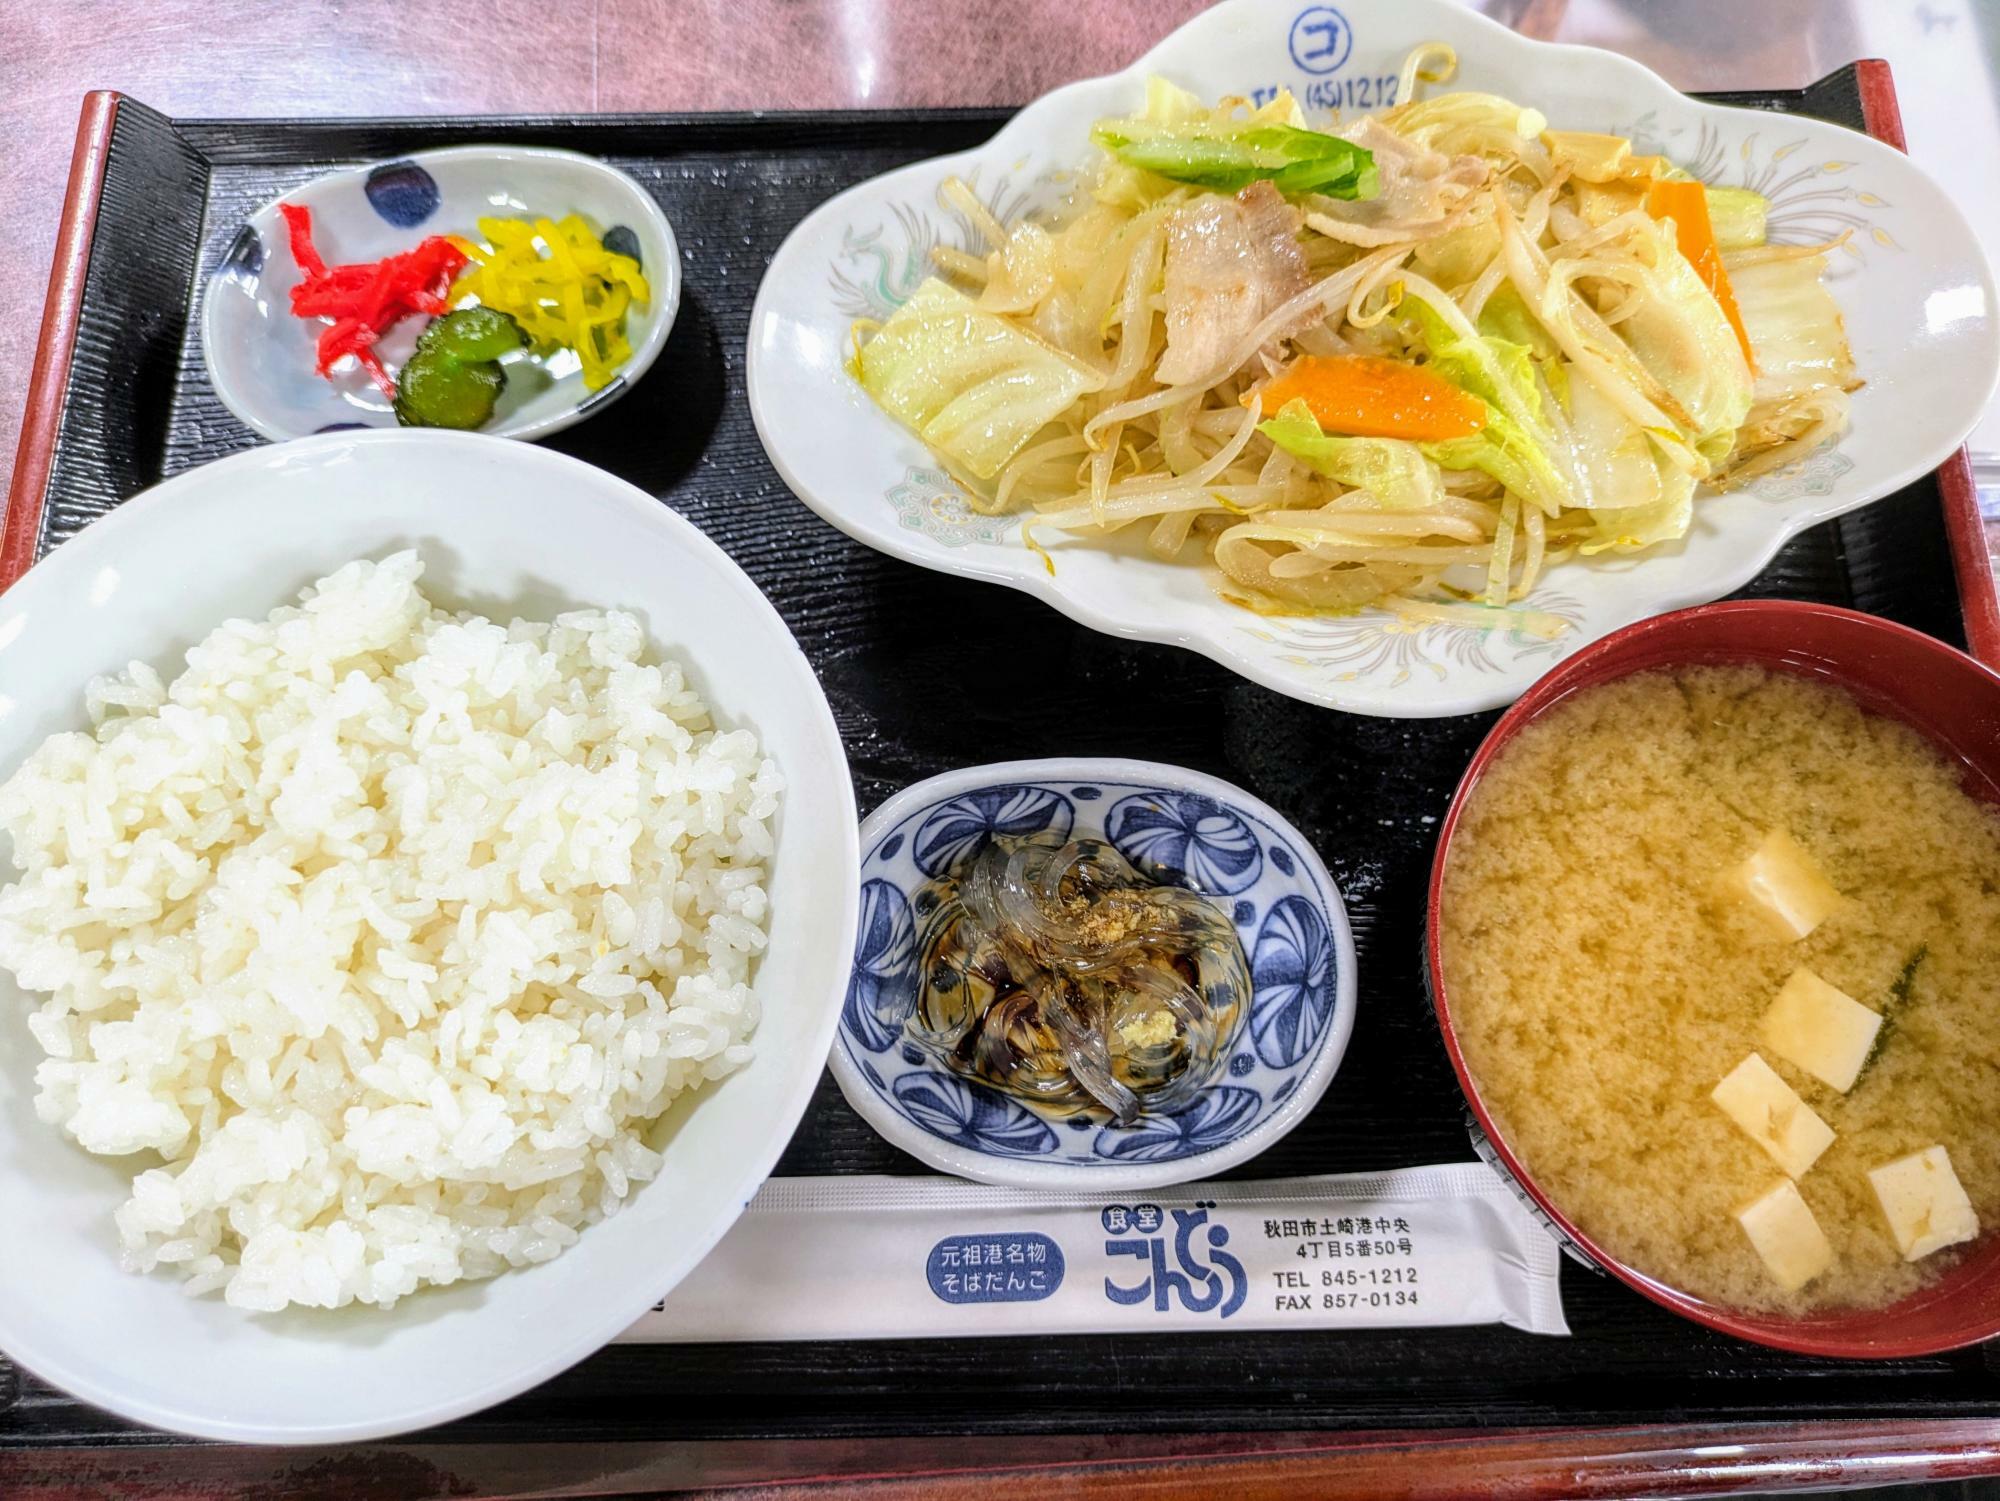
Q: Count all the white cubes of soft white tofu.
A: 5